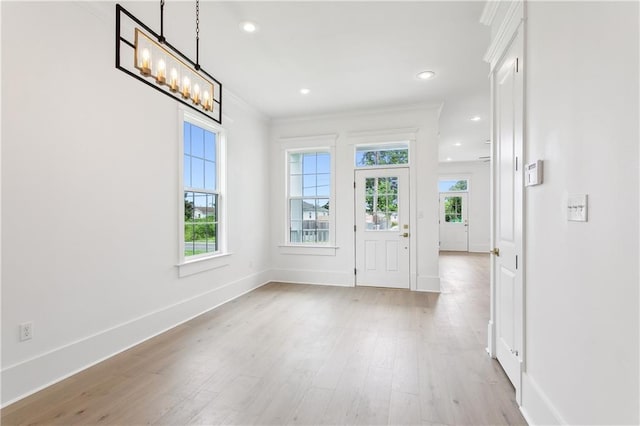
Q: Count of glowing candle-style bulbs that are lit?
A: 6